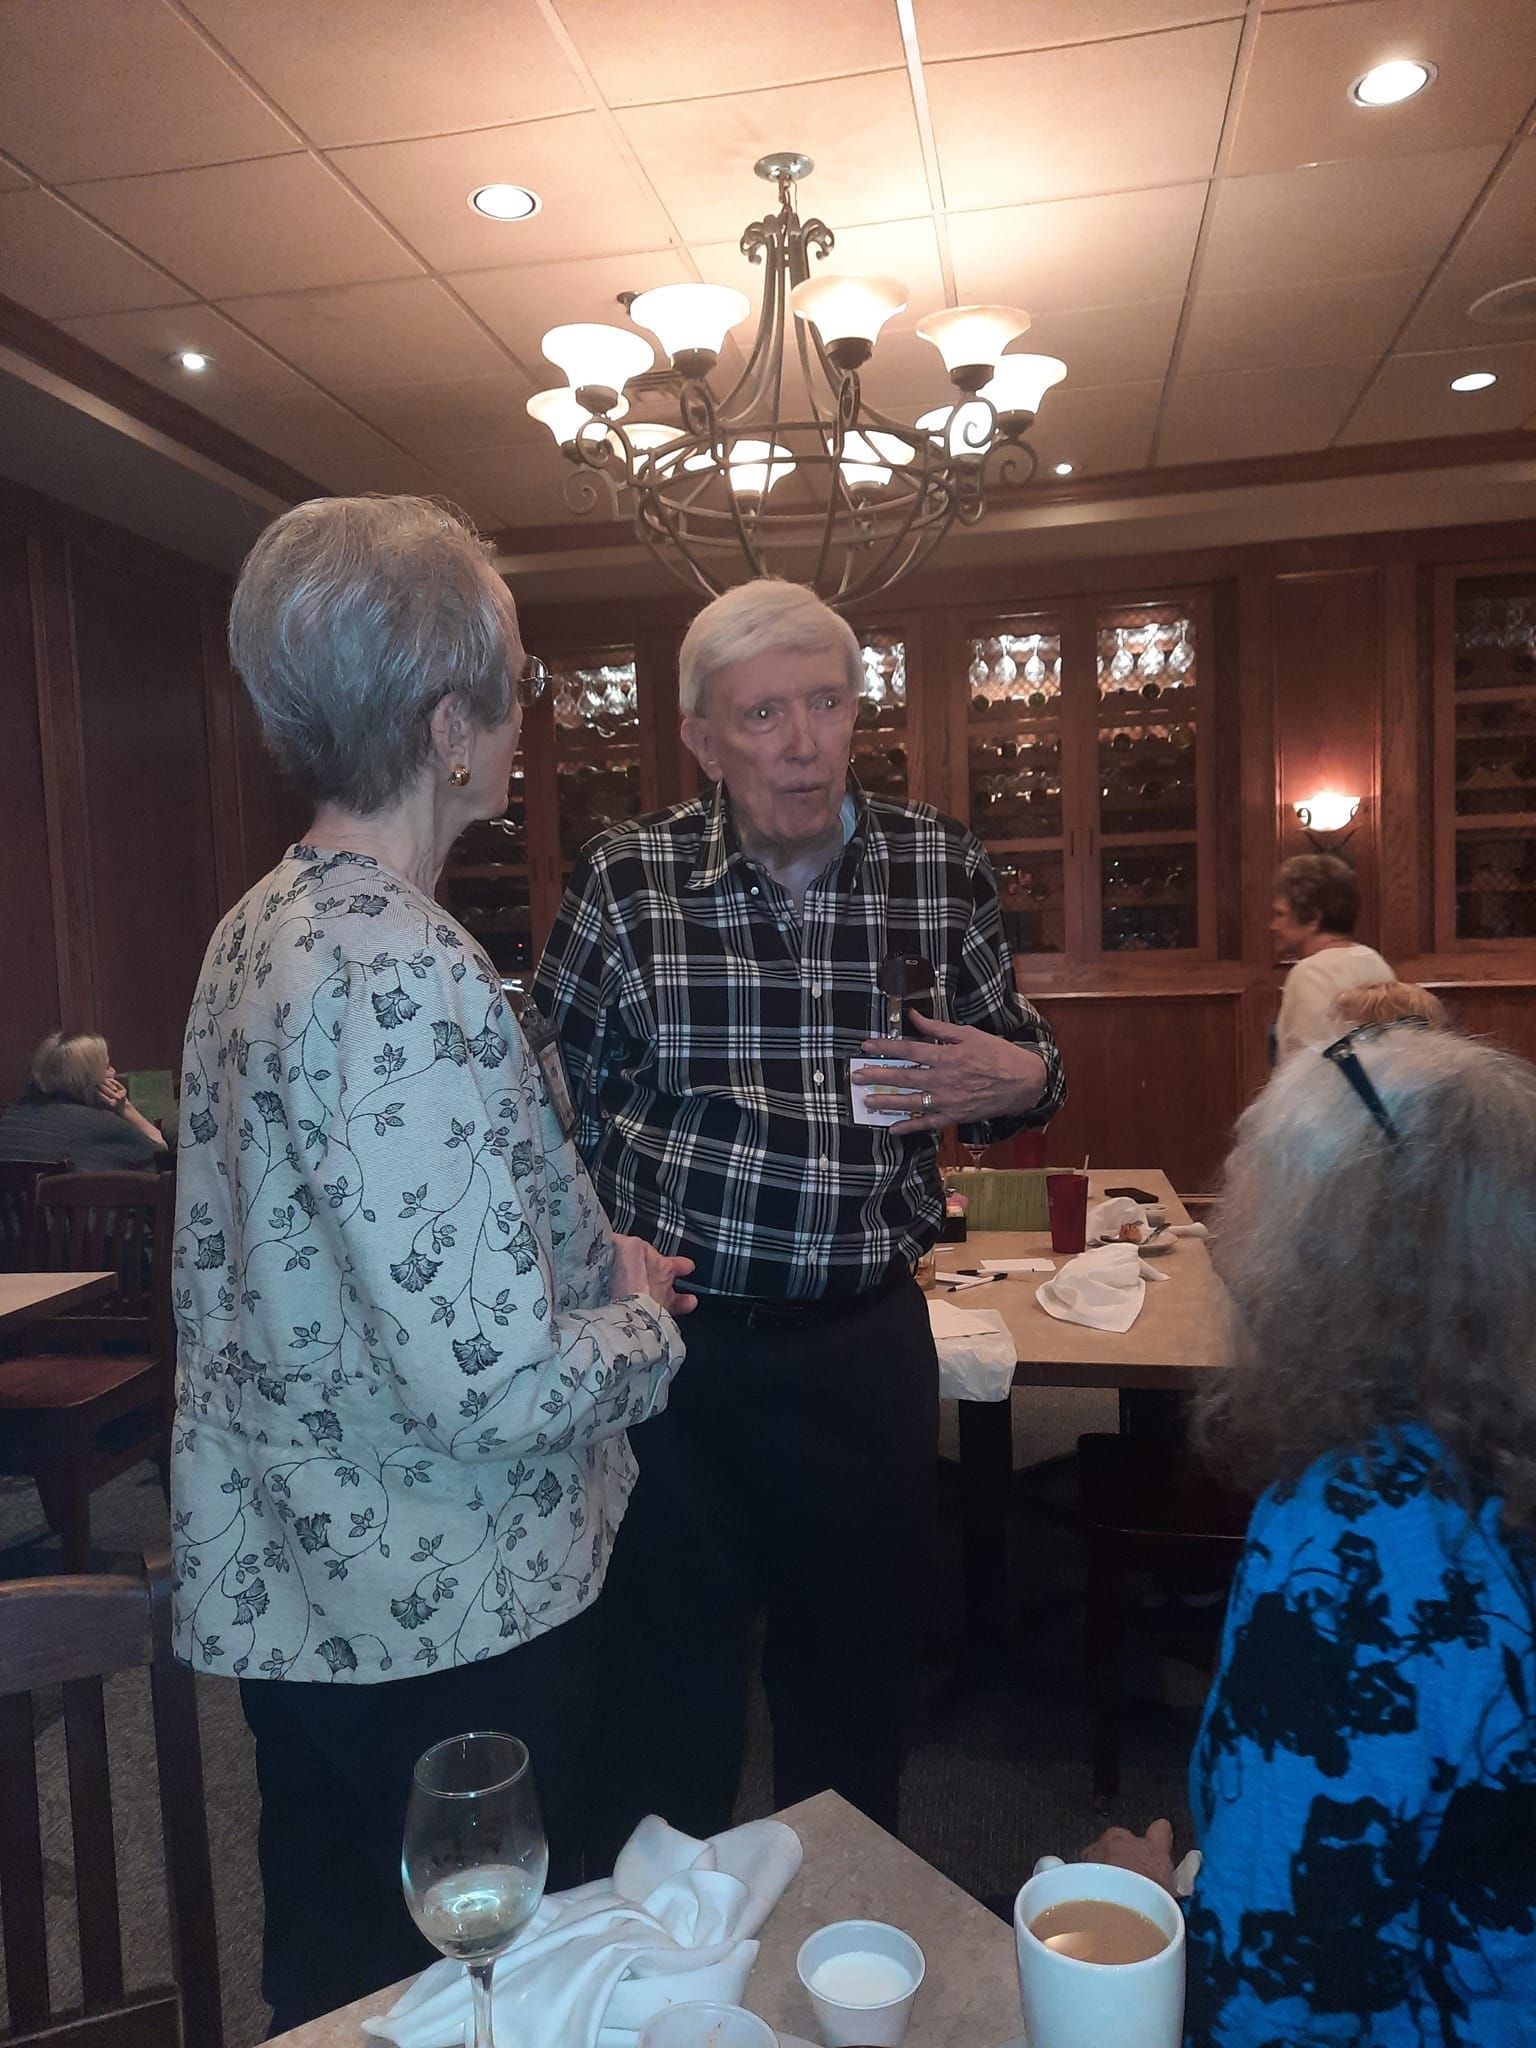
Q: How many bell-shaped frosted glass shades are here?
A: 10